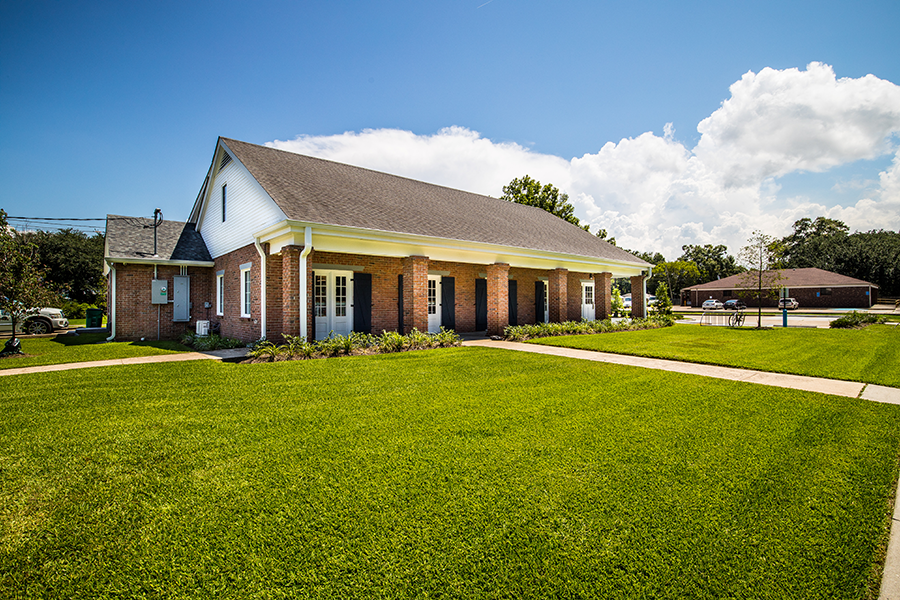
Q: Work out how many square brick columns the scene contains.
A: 6